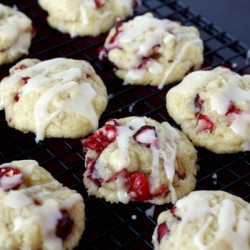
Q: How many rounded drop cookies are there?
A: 8